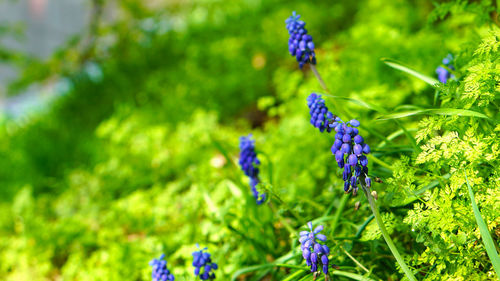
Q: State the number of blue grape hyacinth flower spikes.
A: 8